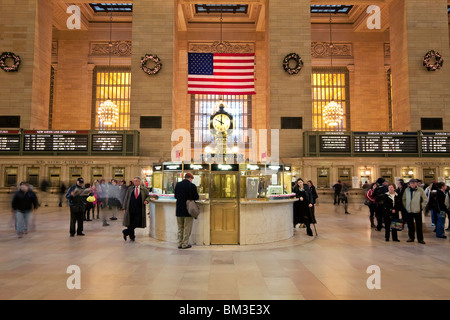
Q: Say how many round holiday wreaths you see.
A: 4